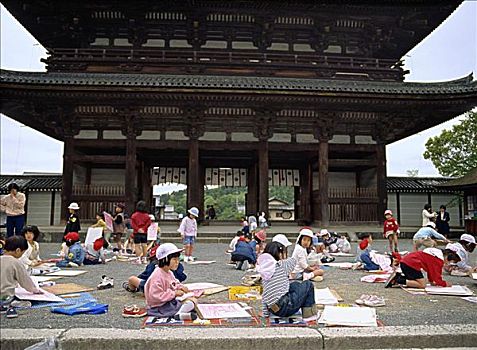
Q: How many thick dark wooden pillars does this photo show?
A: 6